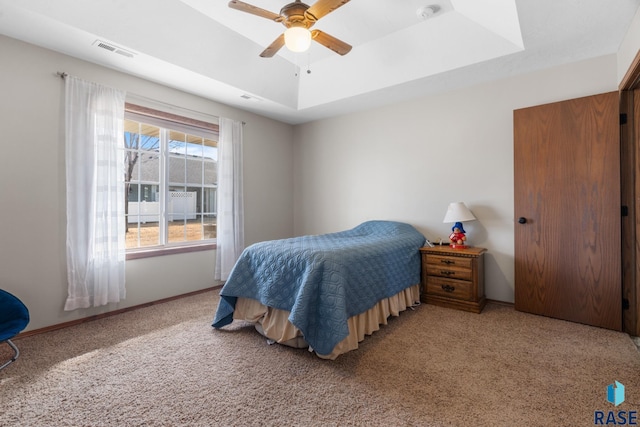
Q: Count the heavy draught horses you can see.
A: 0